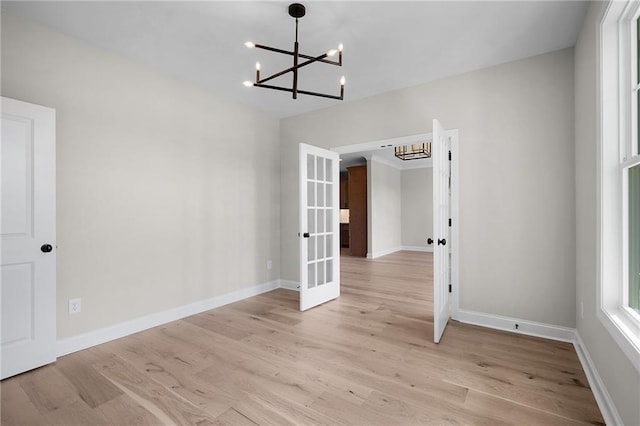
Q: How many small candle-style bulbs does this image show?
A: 6